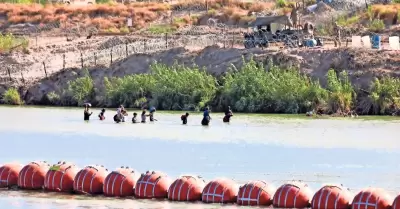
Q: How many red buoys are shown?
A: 13